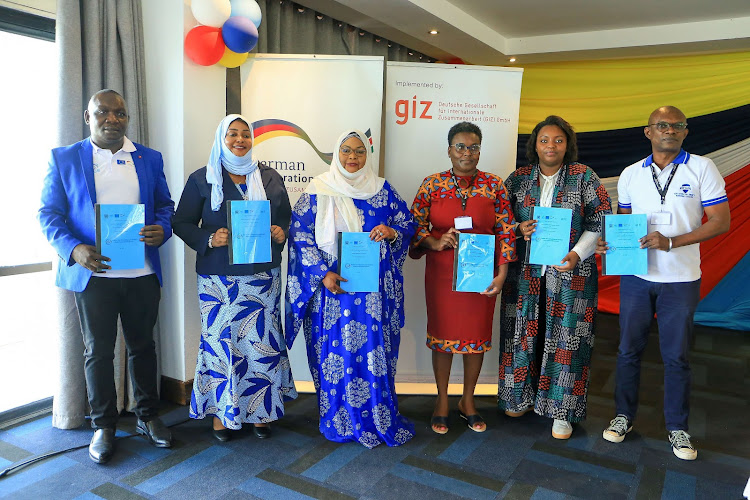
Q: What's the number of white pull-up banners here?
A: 2